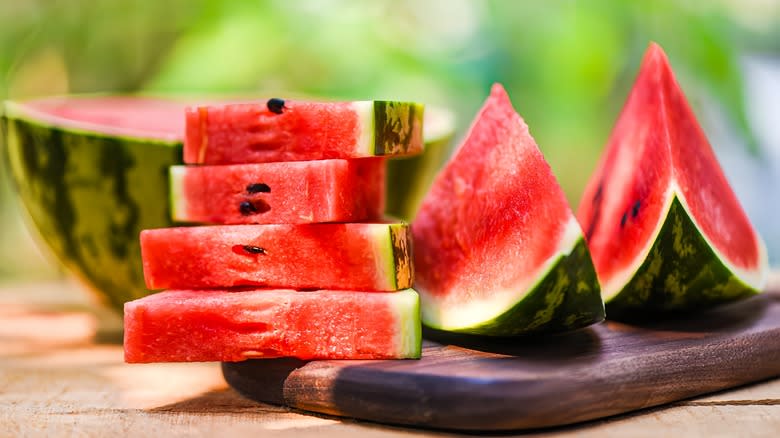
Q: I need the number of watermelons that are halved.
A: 1